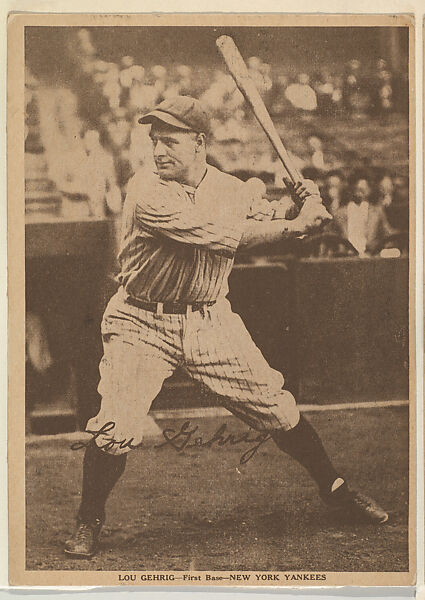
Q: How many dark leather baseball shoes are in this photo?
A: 2